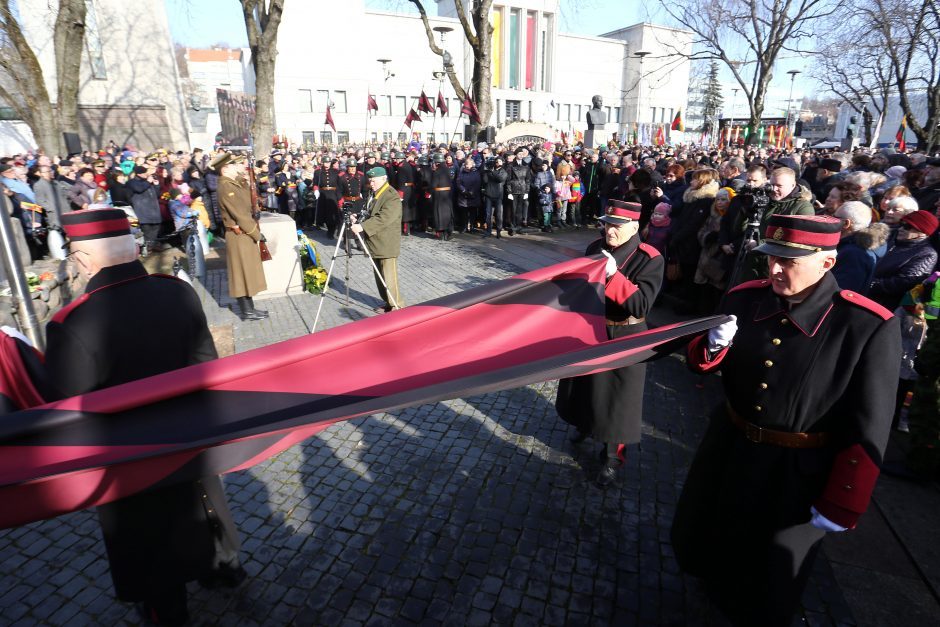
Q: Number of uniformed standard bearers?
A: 3